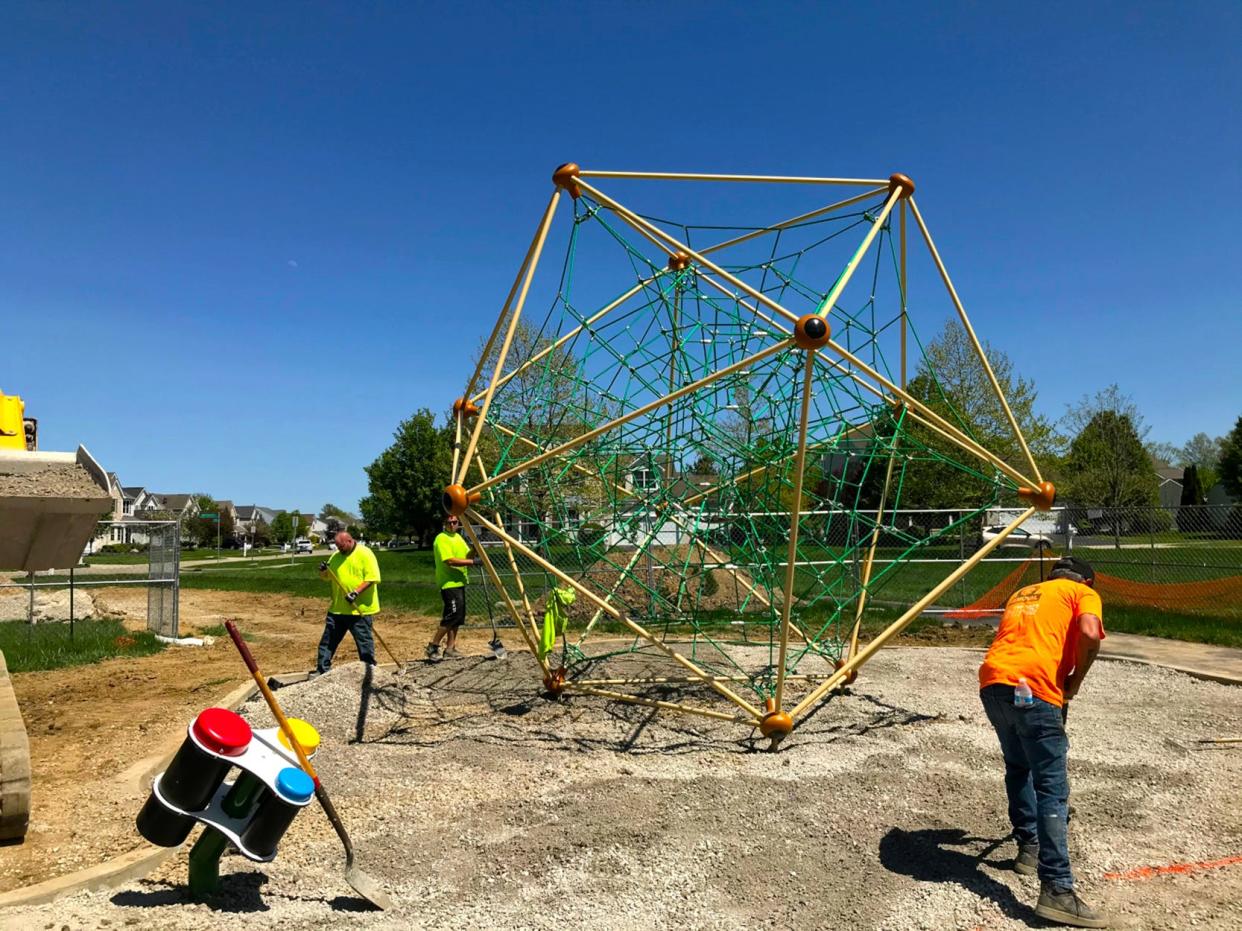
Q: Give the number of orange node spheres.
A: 12